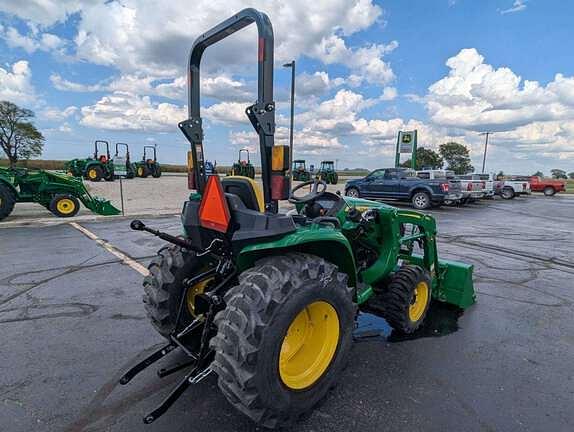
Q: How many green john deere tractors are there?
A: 8